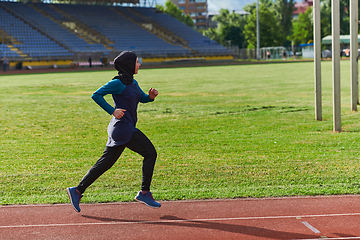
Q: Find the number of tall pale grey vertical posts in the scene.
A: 3